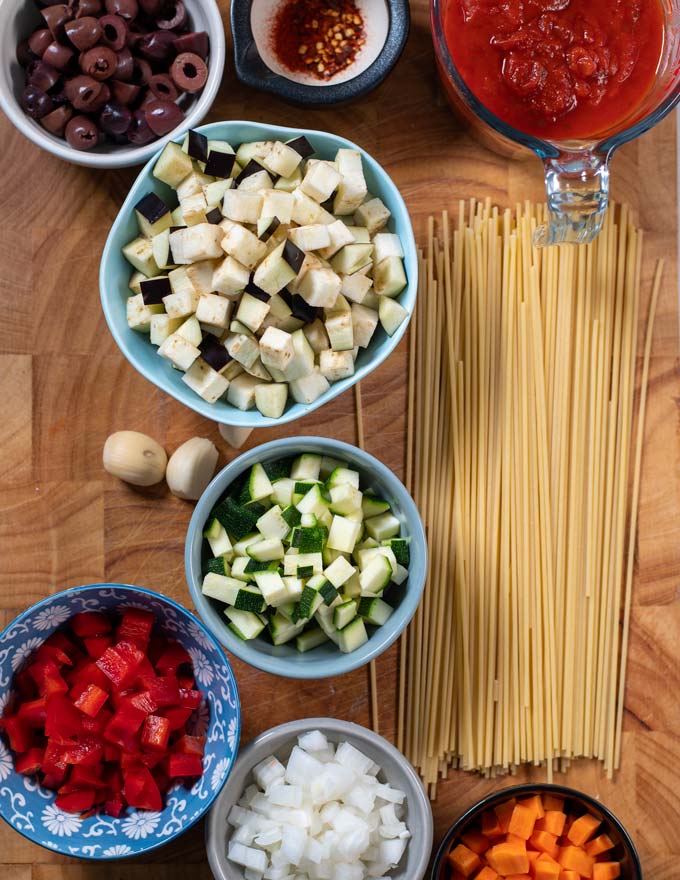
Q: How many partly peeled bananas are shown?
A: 0